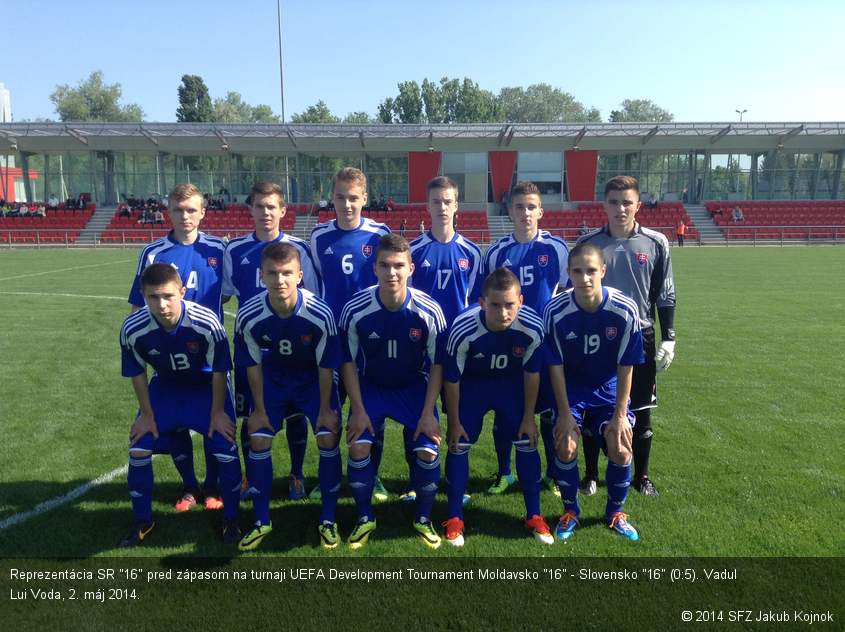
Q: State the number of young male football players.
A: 11